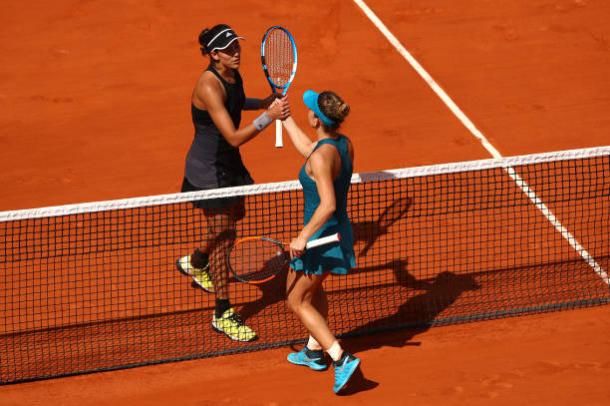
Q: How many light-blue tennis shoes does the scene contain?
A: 2